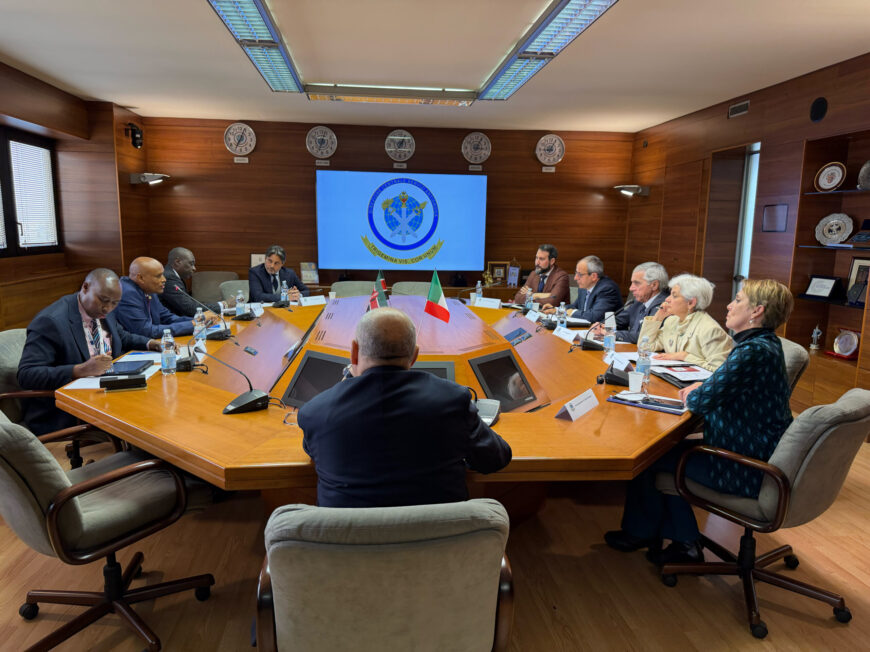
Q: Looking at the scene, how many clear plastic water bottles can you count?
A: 9